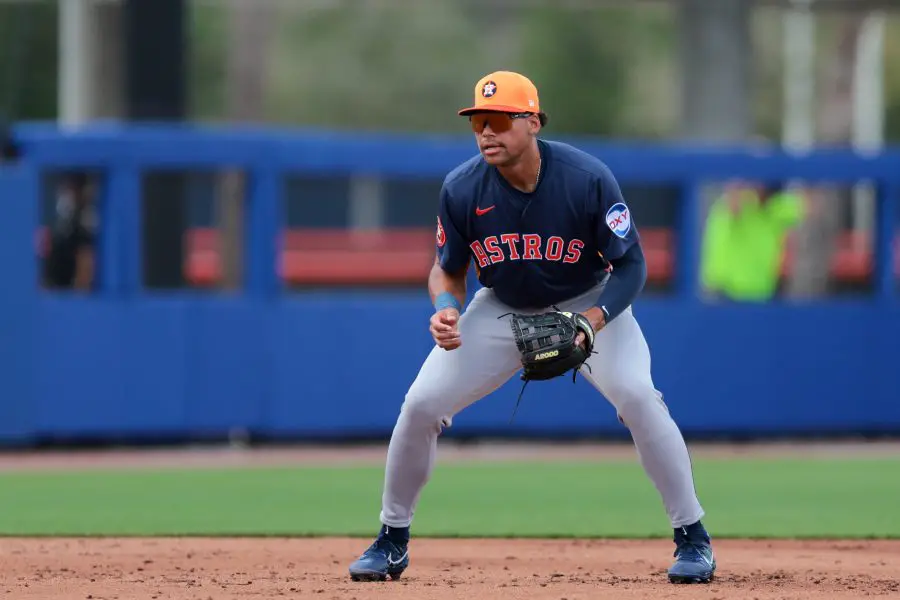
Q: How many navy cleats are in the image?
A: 2